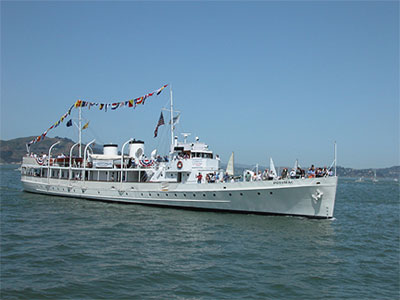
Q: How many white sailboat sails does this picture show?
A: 3